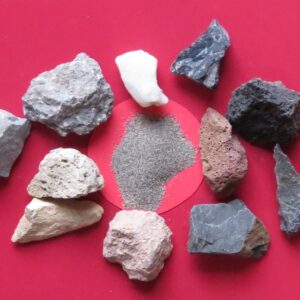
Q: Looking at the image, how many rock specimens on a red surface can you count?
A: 11